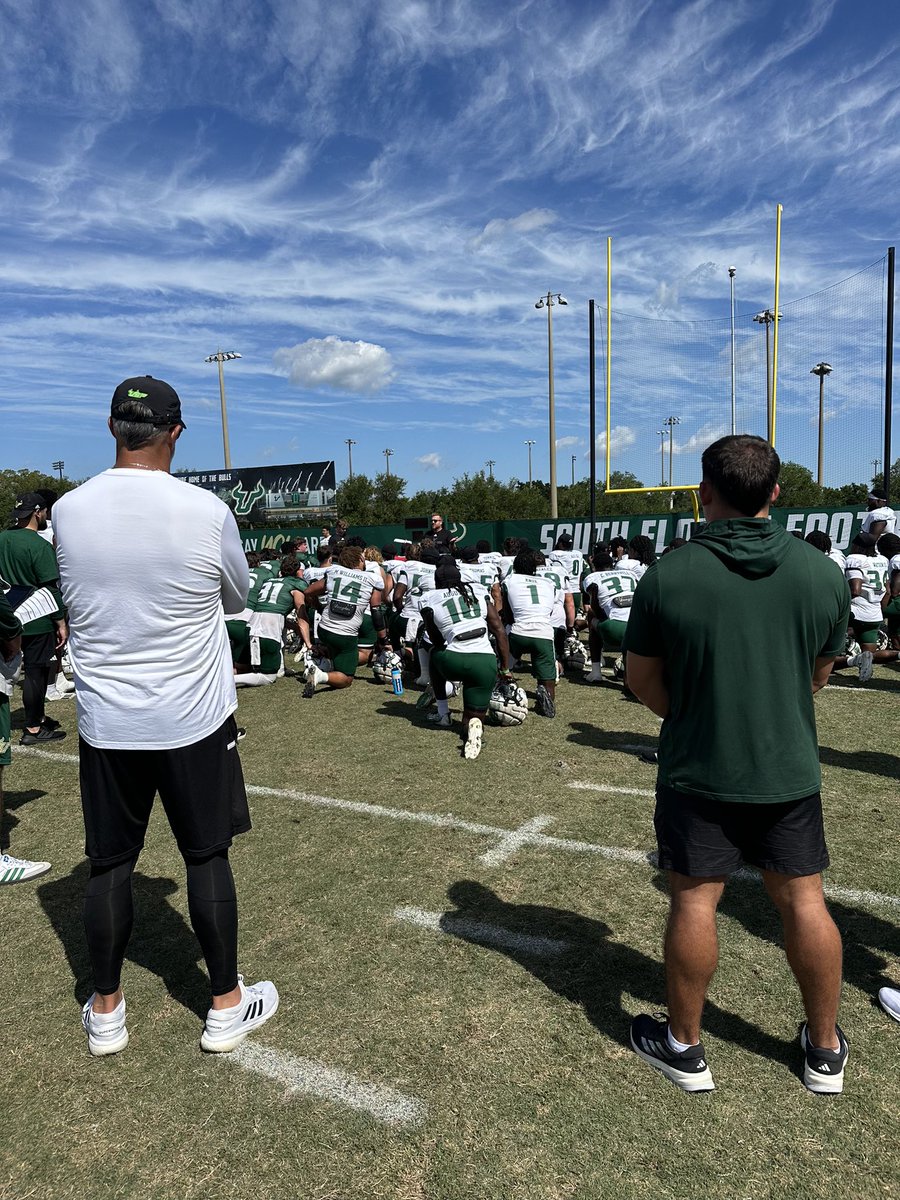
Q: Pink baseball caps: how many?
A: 0